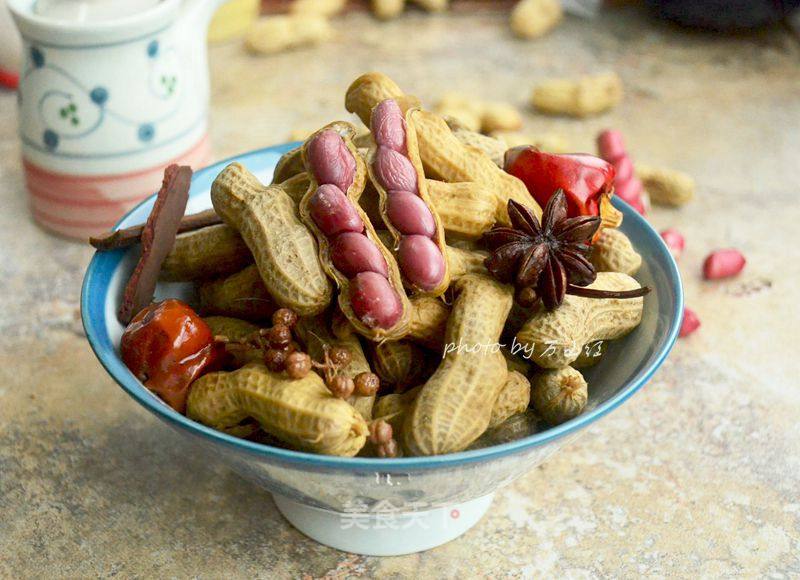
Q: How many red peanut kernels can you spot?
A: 15